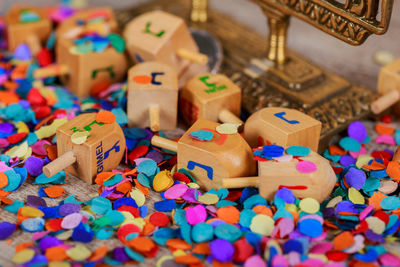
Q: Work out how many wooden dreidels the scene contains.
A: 11